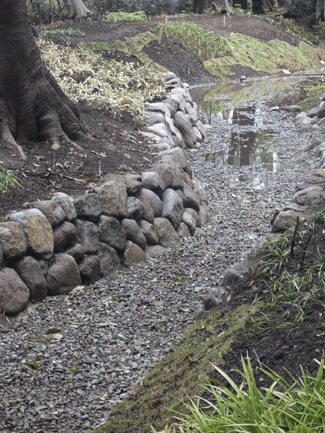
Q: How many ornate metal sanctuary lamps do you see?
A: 0